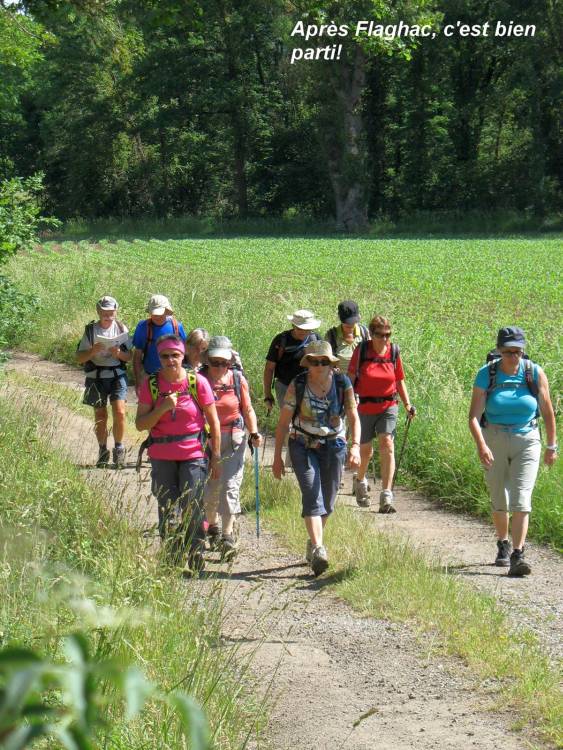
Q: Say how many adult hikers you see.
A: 10